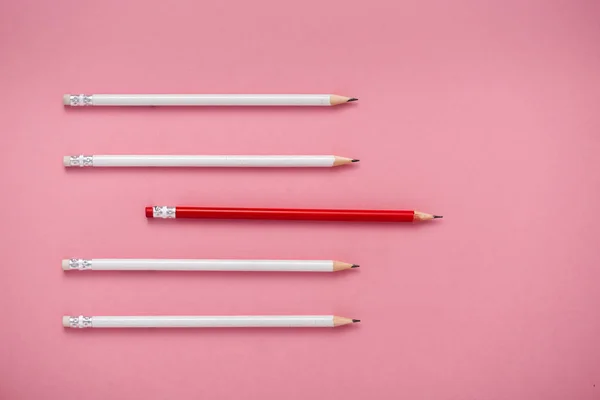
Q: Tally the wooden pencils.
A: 5